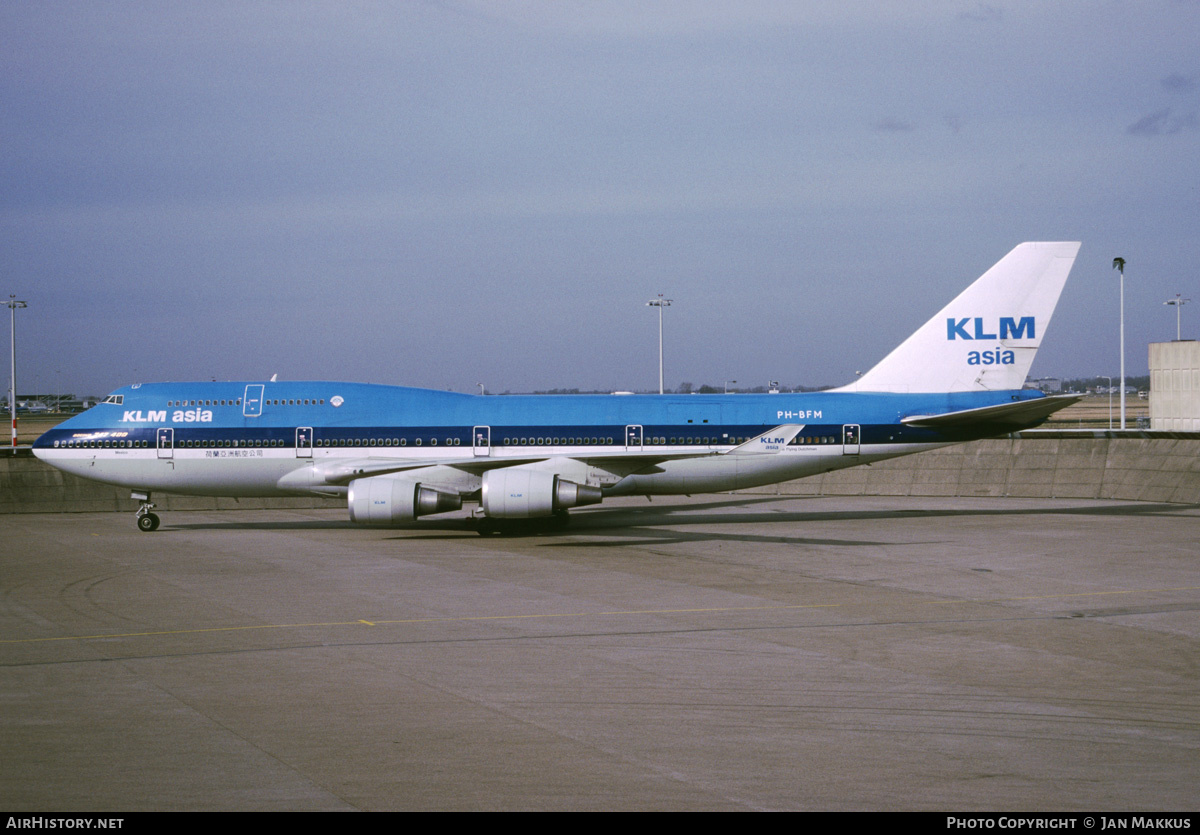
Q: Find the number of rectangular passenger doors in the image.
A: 6